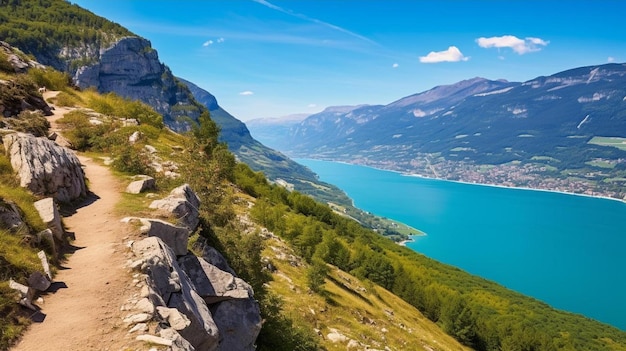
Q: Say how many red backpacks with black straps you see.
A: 0